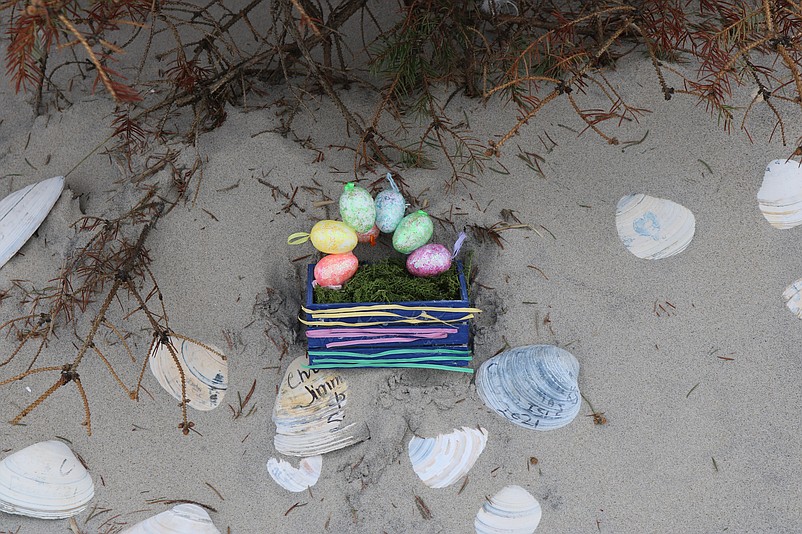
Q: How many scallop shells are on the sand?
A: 12